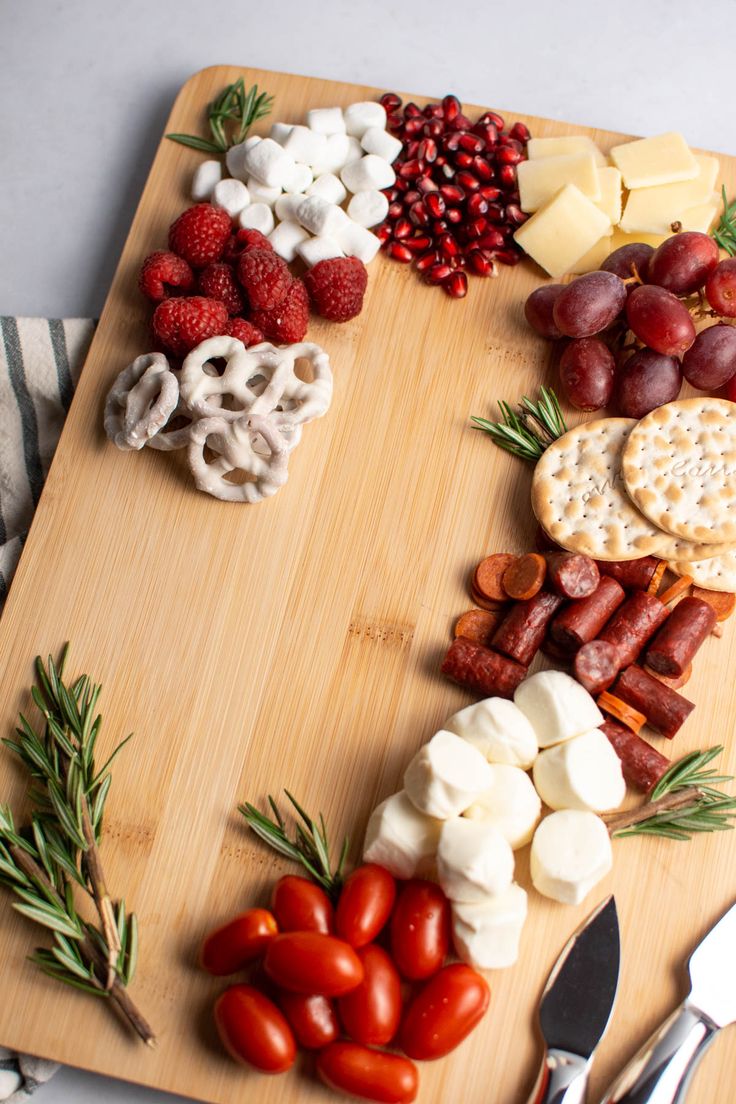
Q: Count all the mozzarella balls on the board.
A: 9